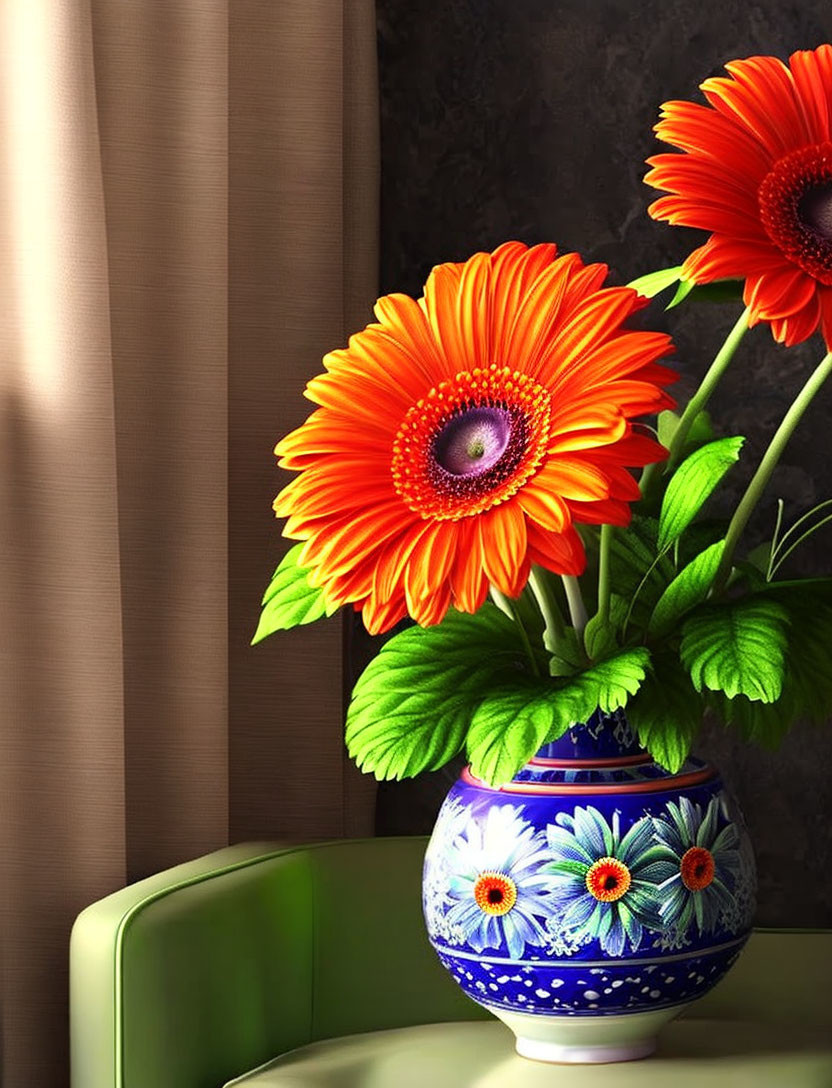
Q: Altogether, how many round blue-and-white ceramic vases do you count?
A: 1